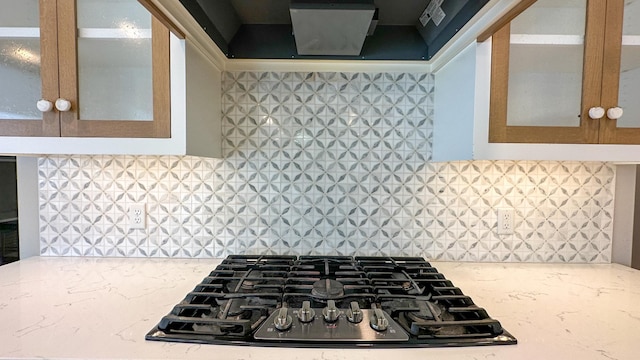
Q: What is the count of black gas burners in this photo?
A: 5